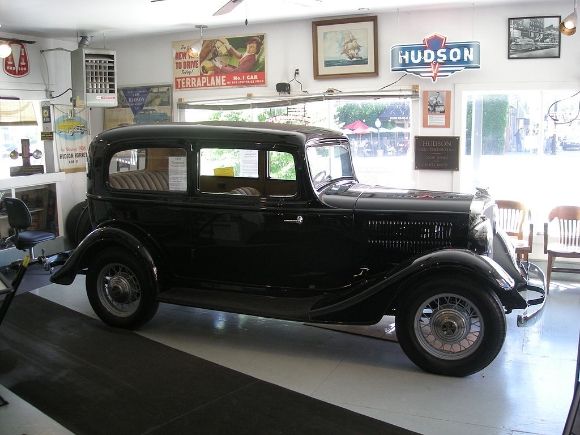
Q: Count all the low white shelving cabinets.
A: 1